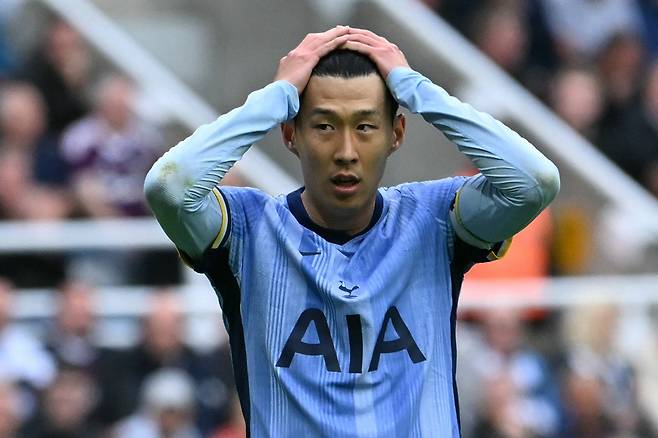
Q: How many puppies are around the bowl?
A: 0